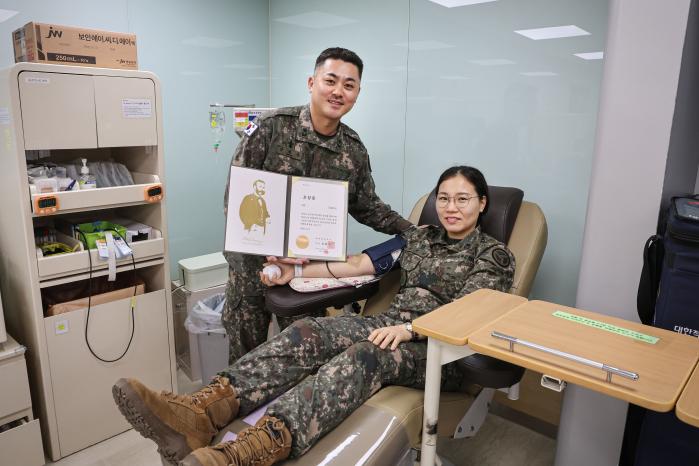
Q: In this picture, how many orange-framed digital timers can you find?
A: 2